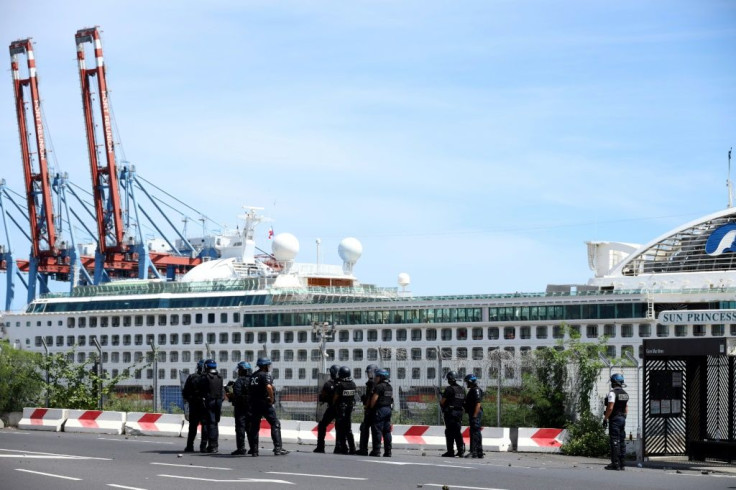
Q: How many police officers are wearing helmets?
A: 11